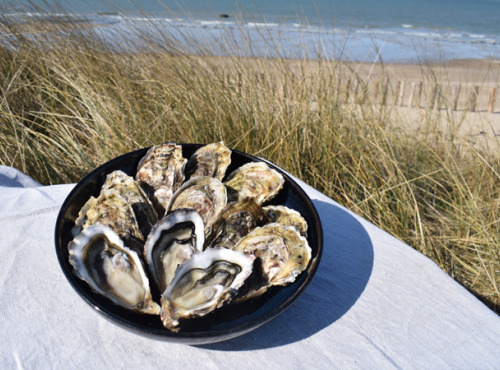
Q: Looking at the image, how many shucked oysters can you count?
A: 3